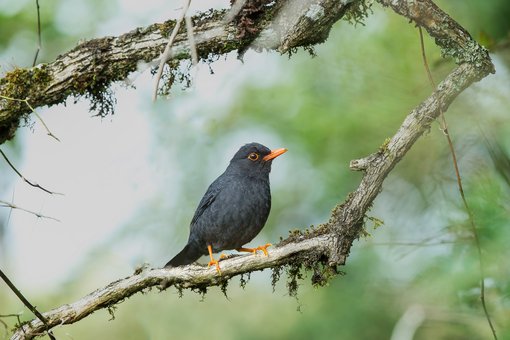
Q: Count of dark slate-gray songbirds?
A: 1